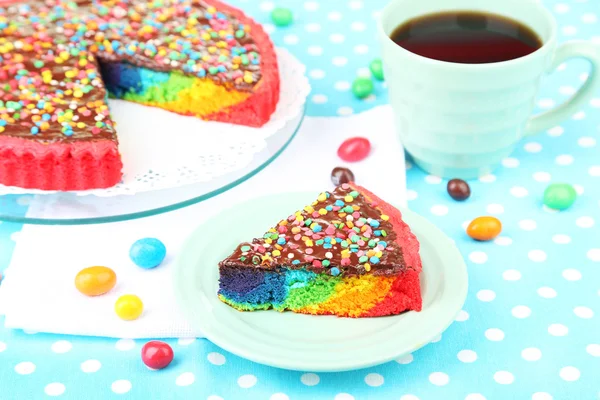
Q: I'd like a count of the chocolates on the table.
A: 12